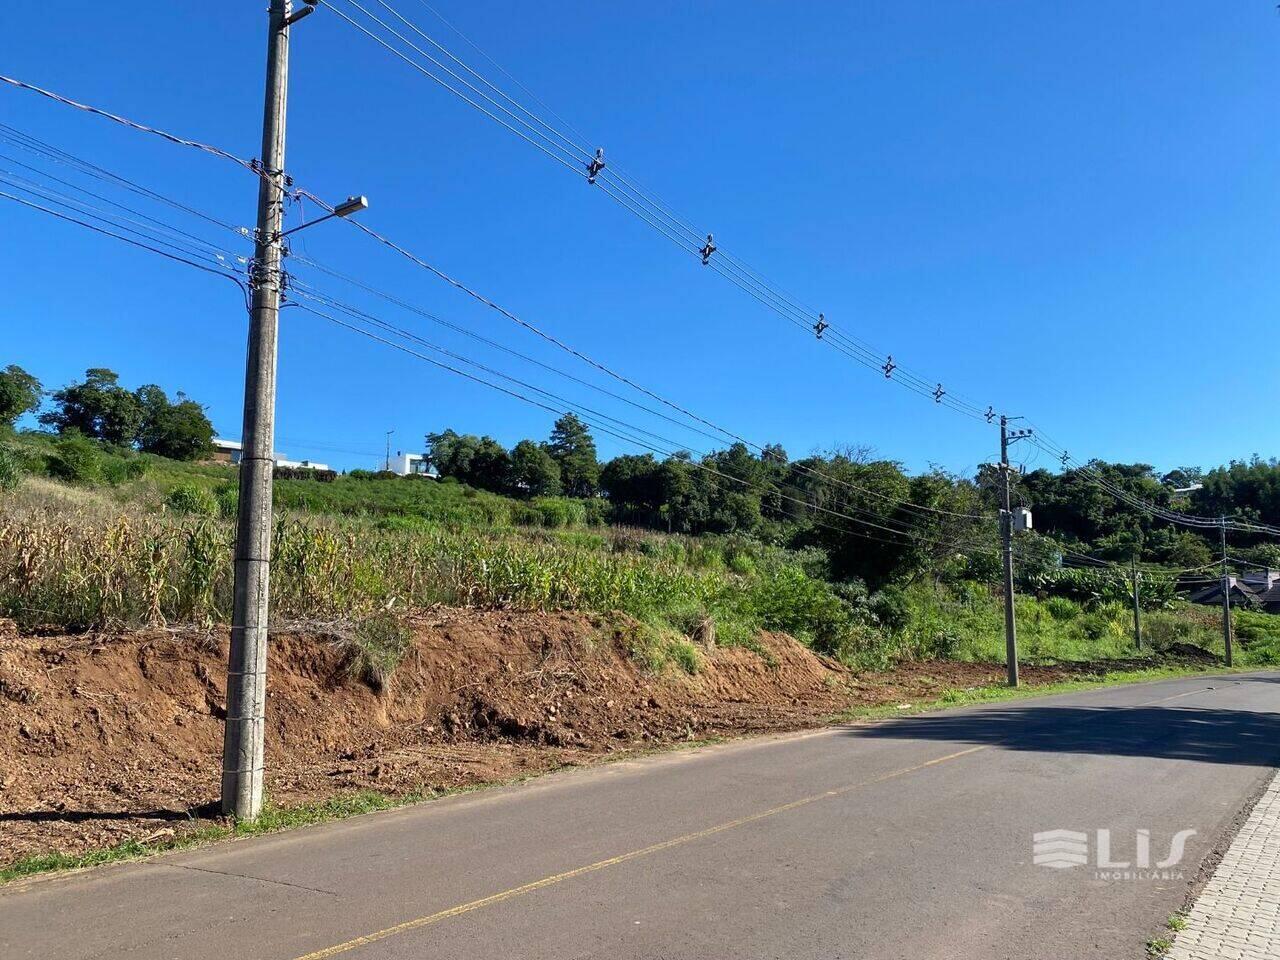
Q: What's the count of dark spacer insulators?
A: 7